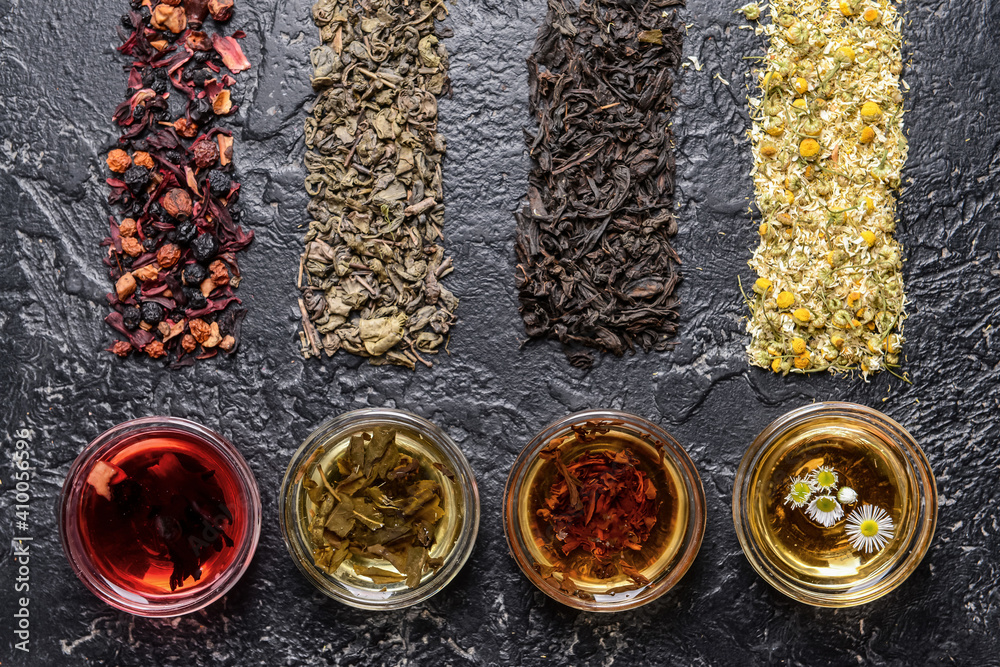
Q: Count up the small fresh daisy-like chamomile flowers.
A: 5